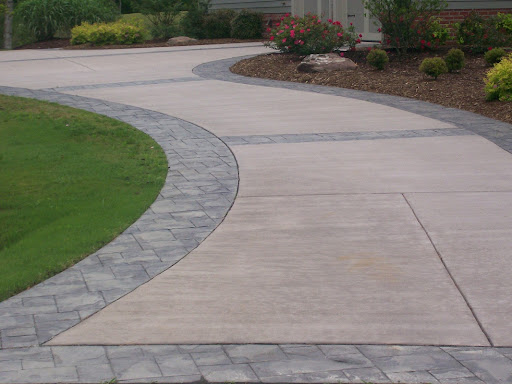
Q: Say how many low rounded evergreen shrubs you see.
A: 4